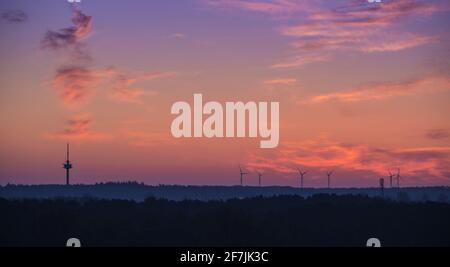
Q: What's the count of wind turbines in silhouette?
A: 6